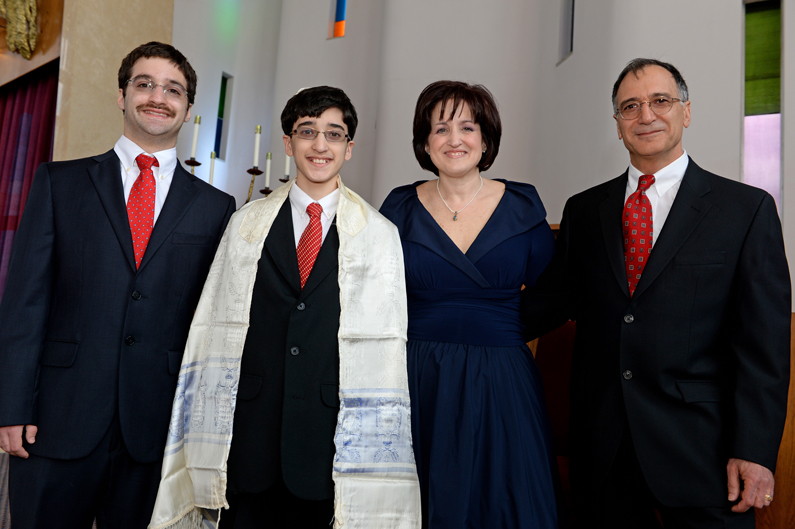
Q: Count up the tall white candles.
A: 5